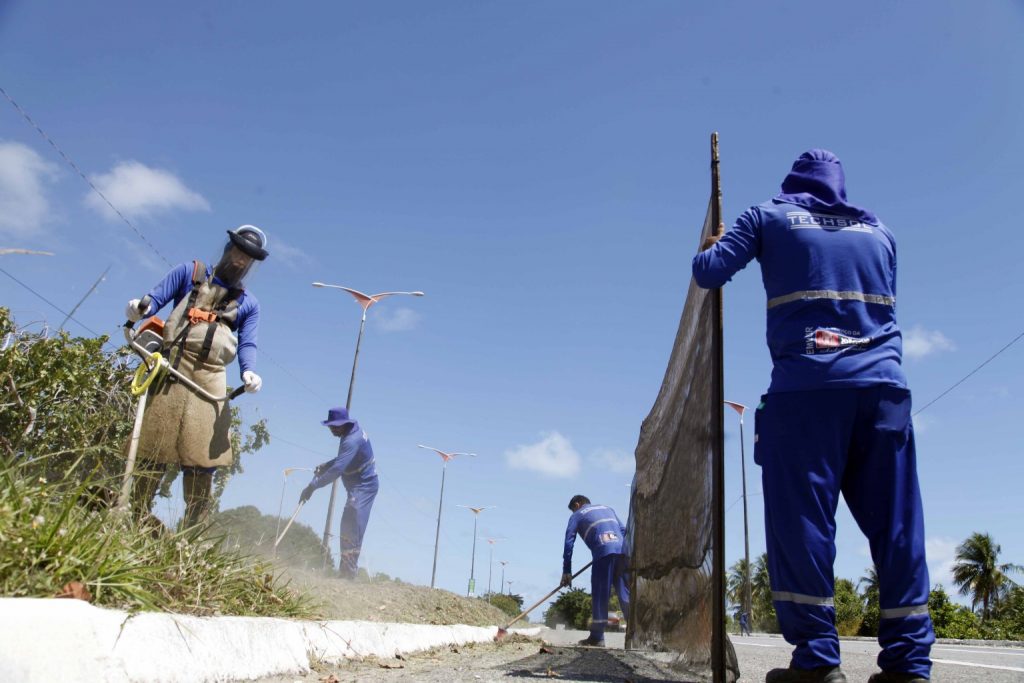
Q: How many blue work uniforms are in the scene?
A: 4